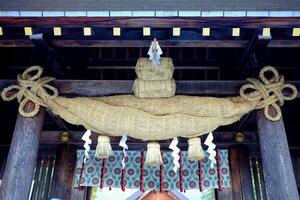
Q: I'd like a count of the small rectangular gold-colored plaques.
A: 11